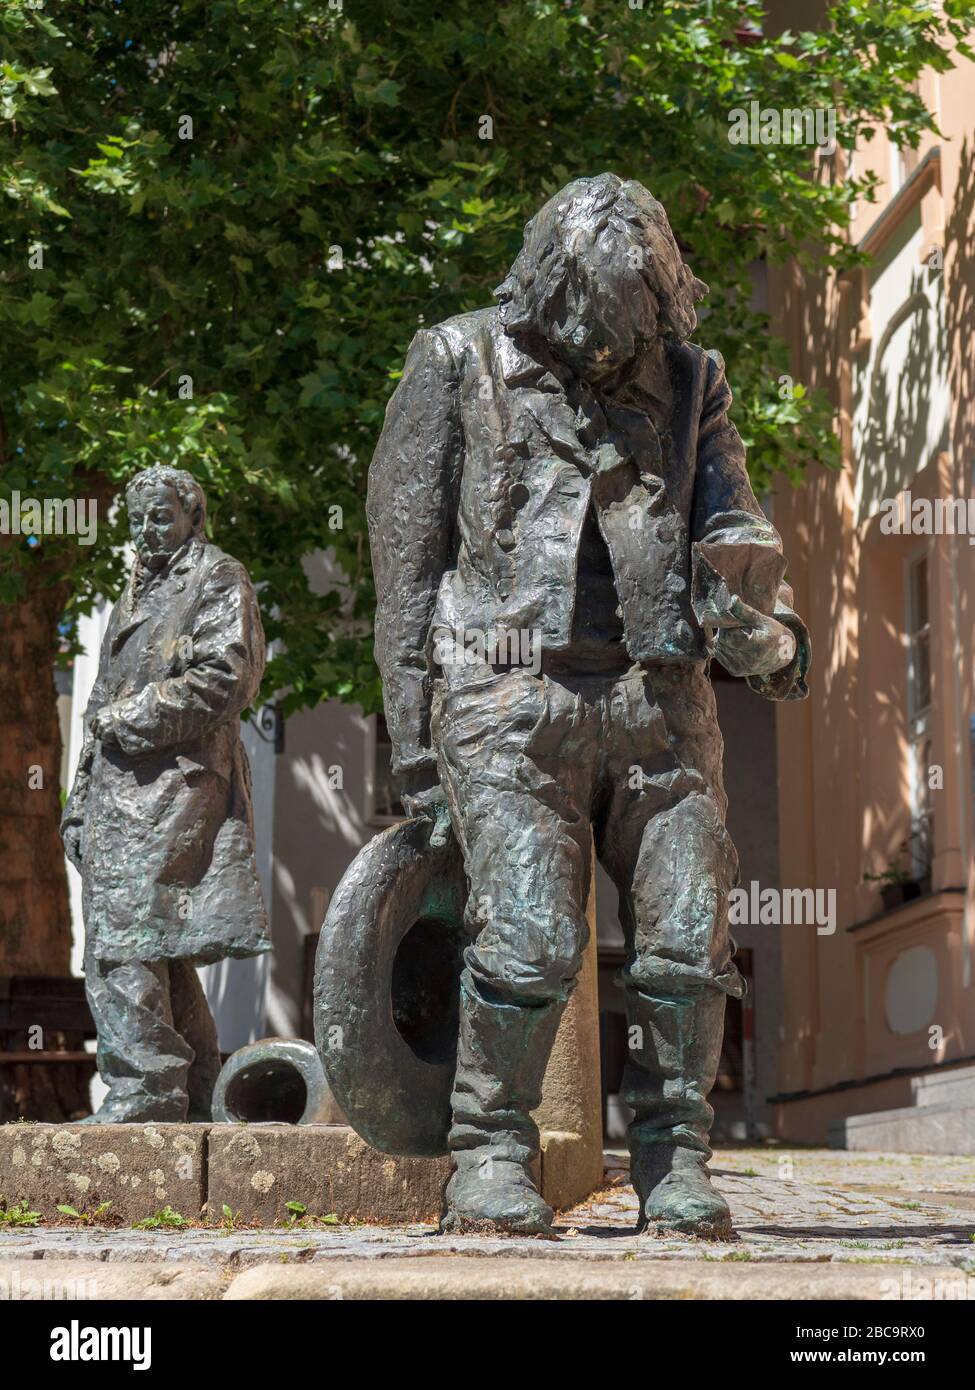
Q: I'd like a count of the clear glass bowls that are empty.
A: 0